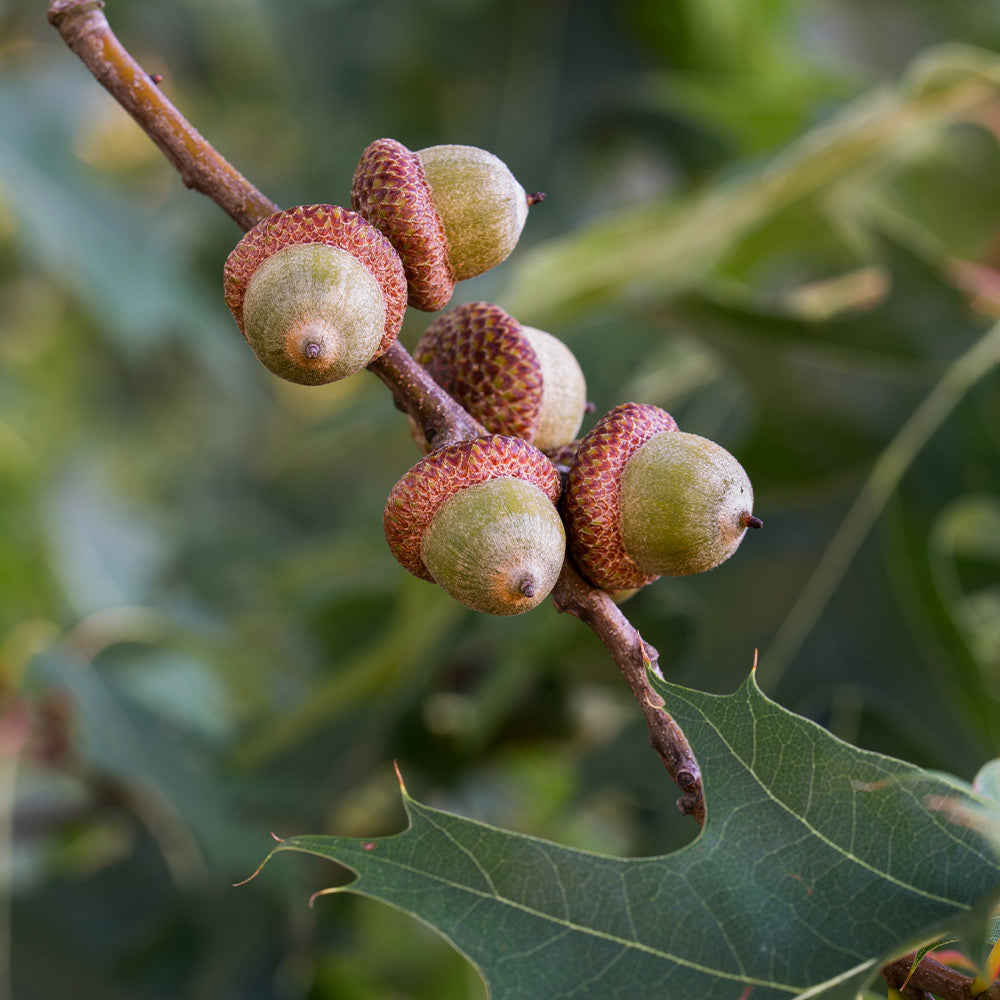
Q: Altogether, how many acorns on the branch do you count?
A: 5